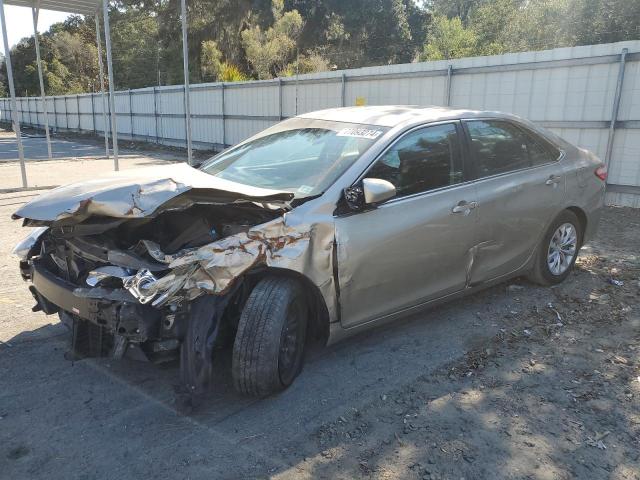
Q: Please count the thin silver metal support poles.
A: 5